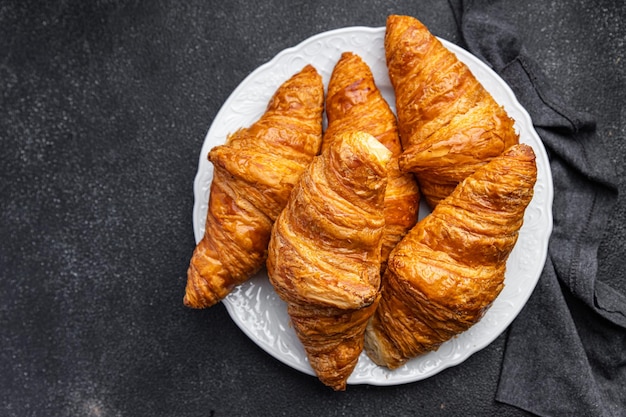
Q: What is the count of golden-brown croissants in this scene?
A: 5